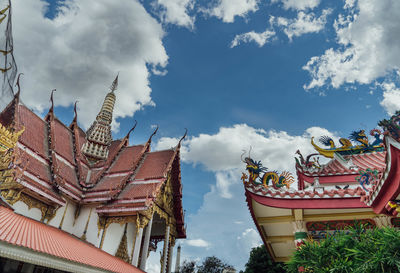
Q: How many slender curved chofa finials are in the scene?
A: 6